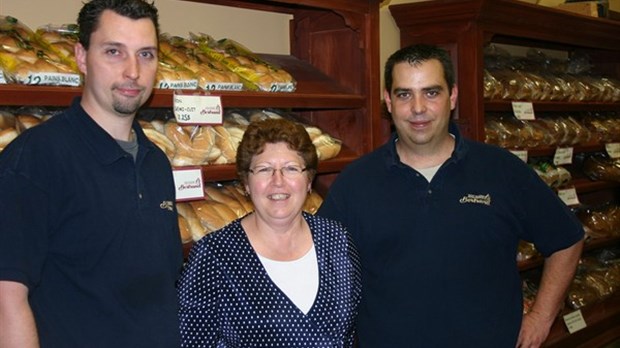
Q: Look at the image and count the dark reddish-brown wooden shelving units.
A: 2